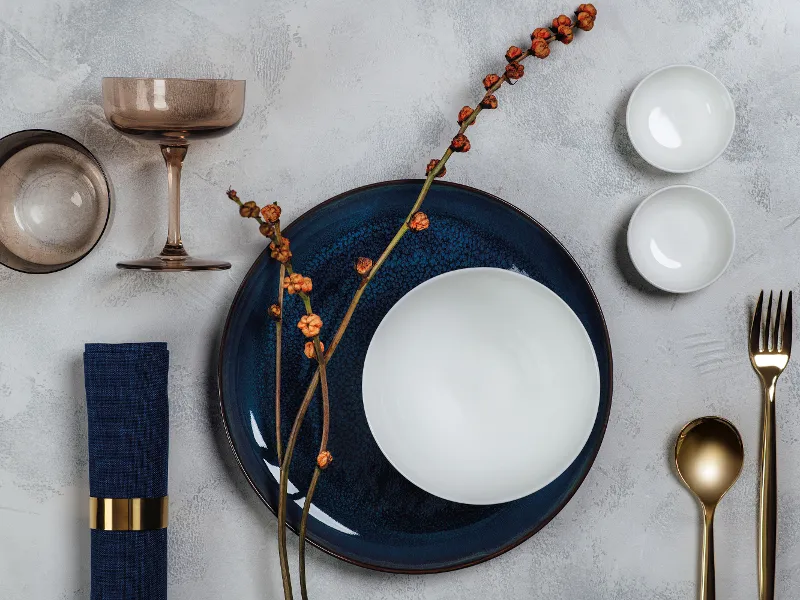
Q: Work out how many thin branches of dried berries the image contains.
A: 3